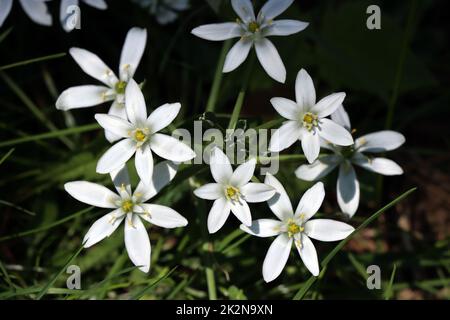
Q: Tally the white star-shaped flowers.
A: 8